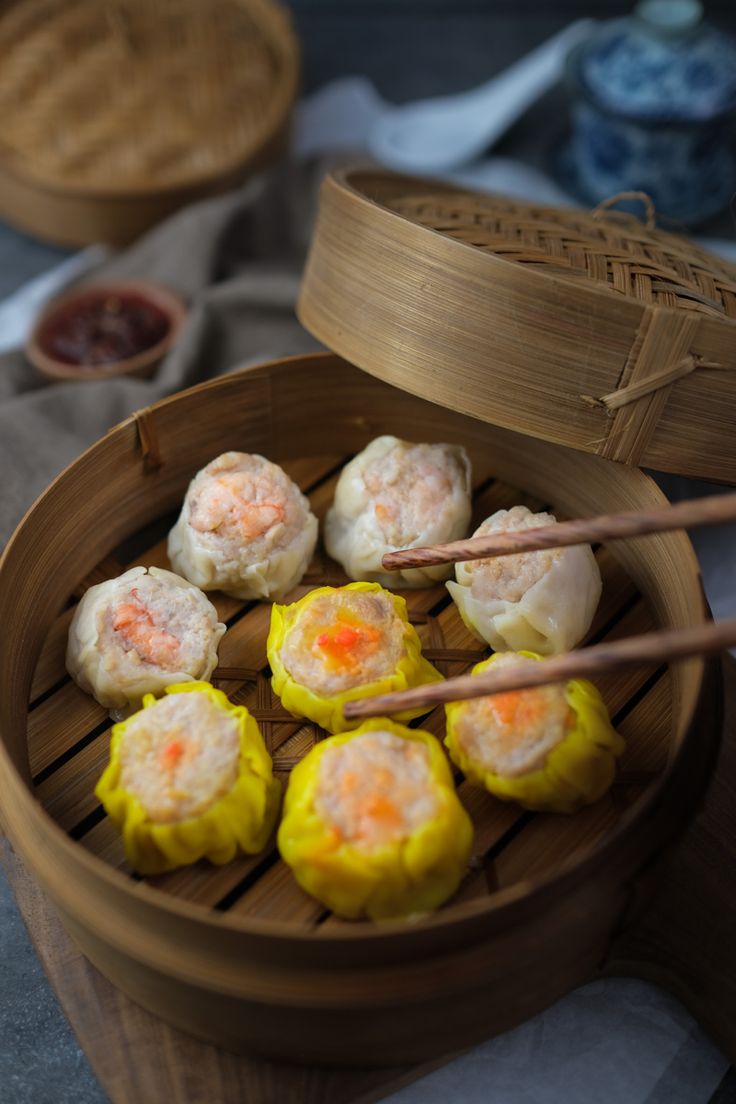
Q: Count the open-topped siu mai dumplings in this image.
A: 8